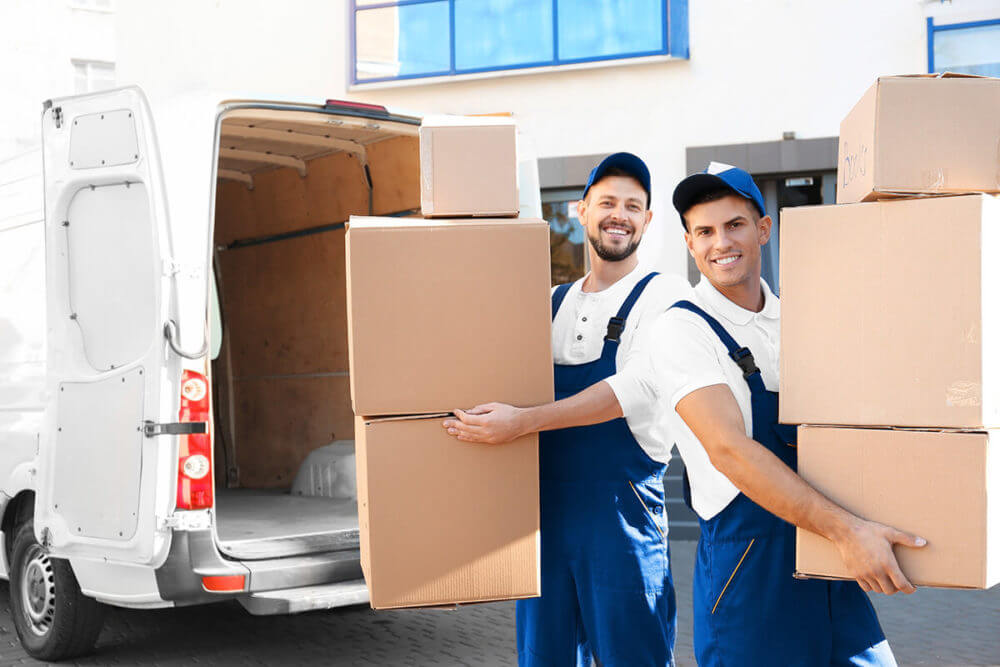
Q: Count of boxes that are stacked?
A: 6